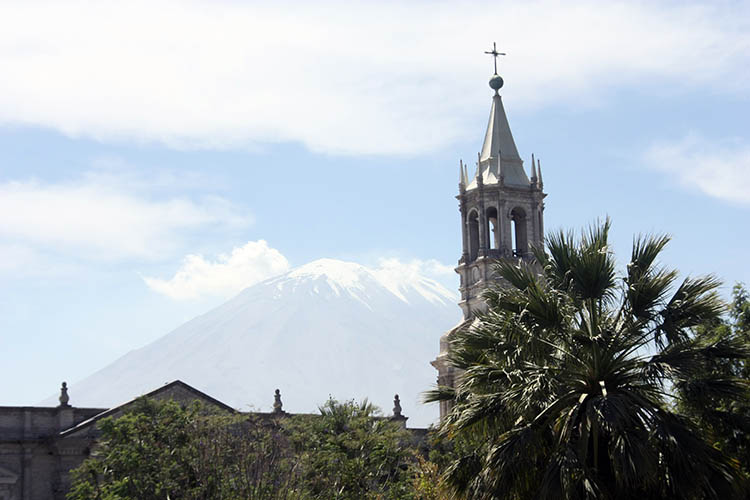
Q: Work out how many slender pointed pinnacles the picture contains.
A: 6